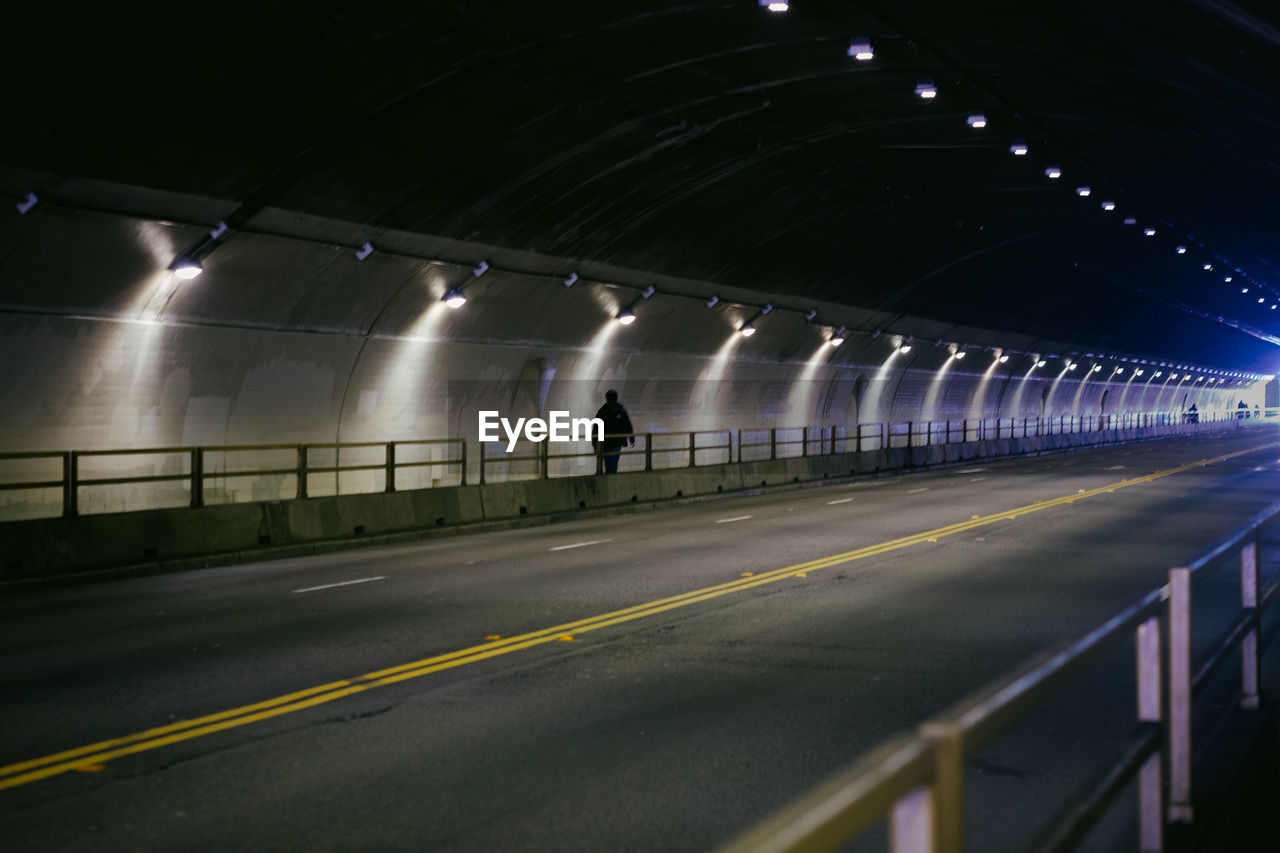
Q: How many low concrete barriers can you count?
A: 1